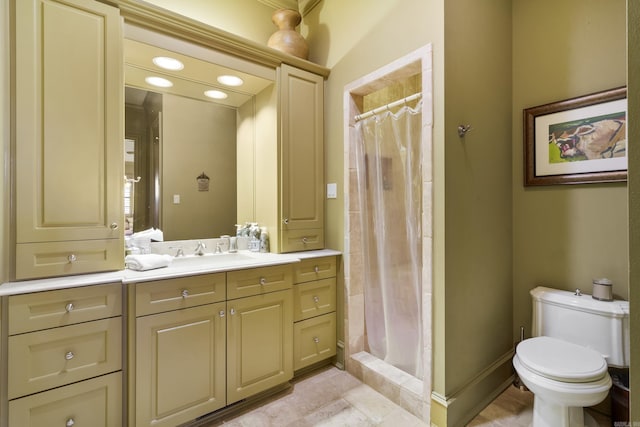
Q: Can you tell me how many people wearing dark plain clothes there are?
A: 0